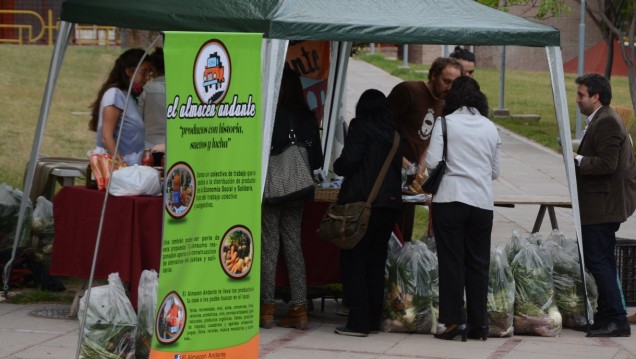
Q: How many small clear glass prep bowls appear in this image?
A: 0